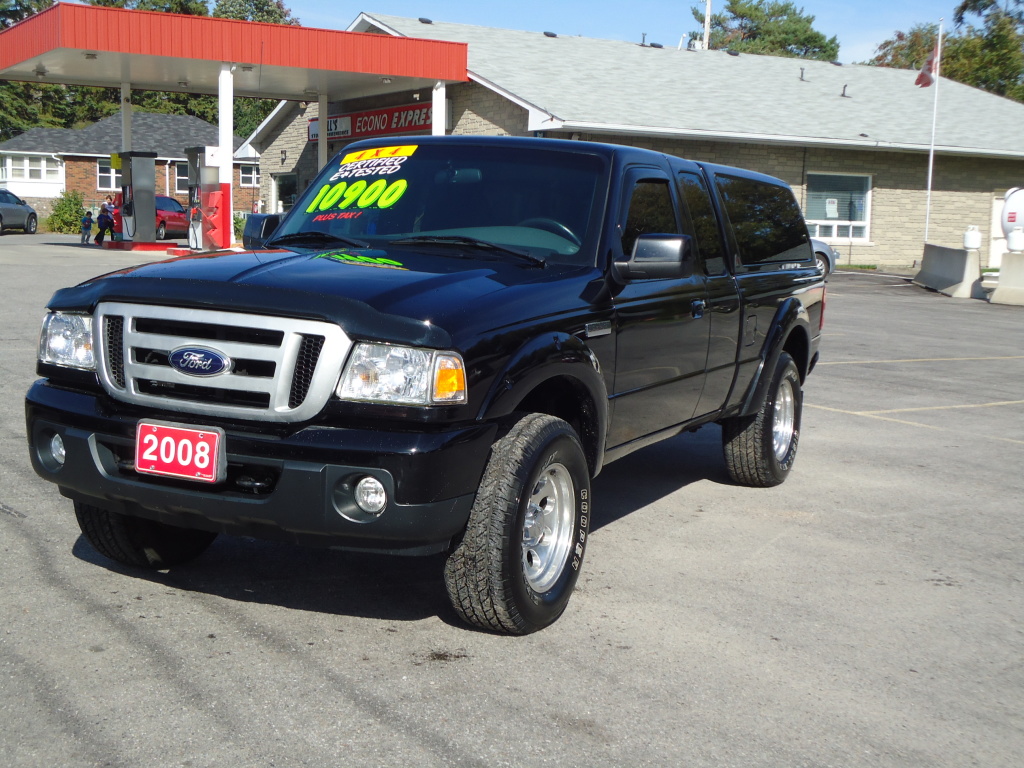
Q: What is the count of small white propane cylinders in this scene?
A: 2